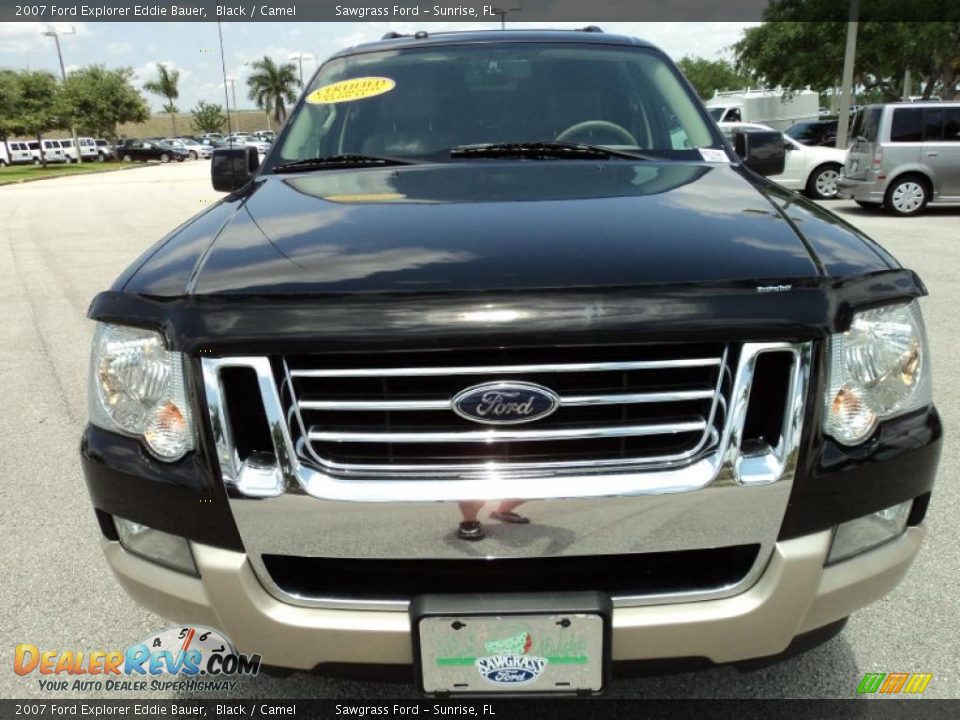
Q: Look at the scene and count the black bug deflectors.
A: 1